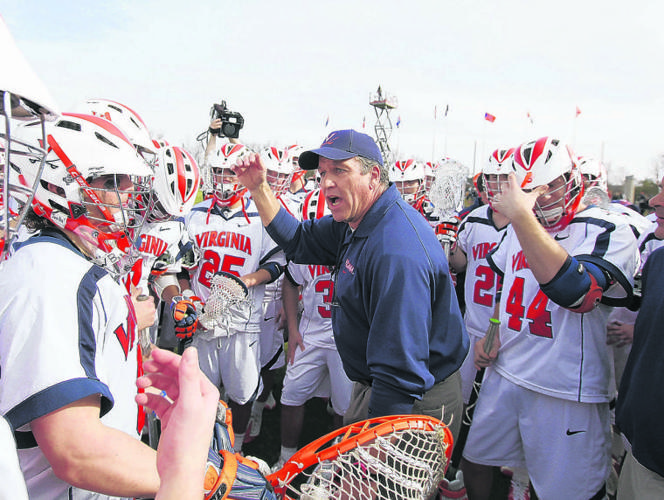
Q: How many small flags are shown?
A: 8